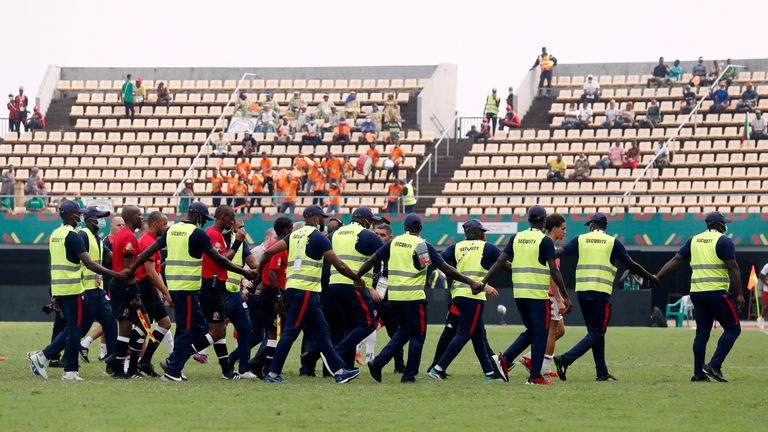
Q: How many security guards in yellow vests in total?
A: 11